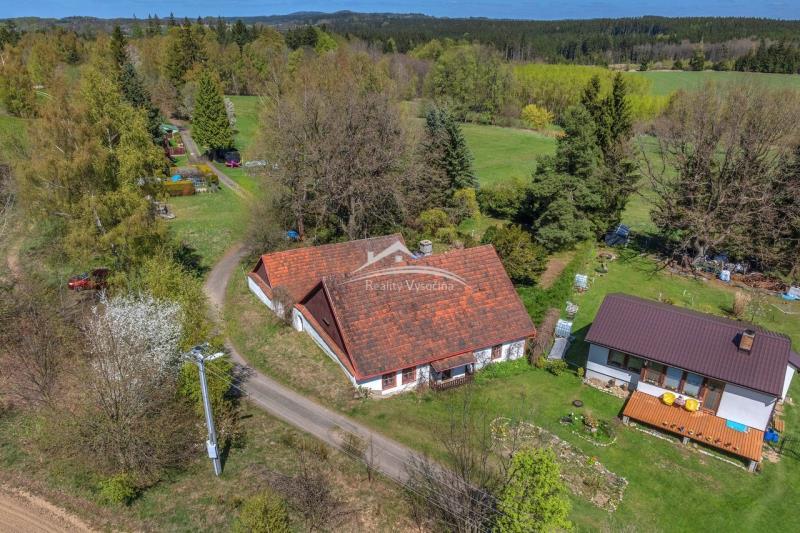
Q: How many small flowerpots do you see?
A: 9